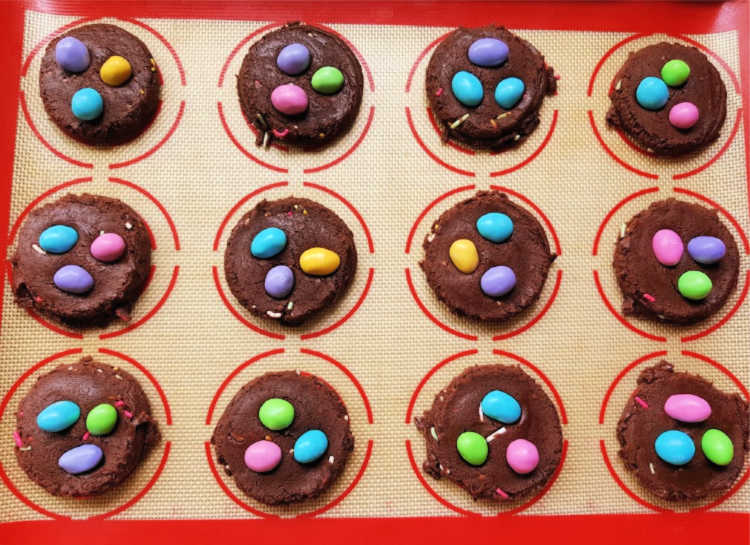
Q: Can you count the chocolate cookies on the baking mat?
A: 12